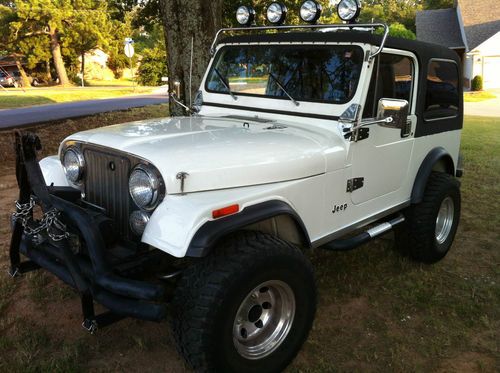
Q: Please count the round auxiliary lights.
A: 4